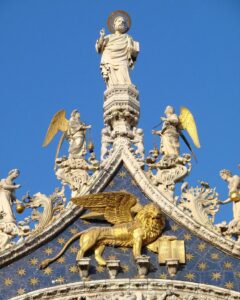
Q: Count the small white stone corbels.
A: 4